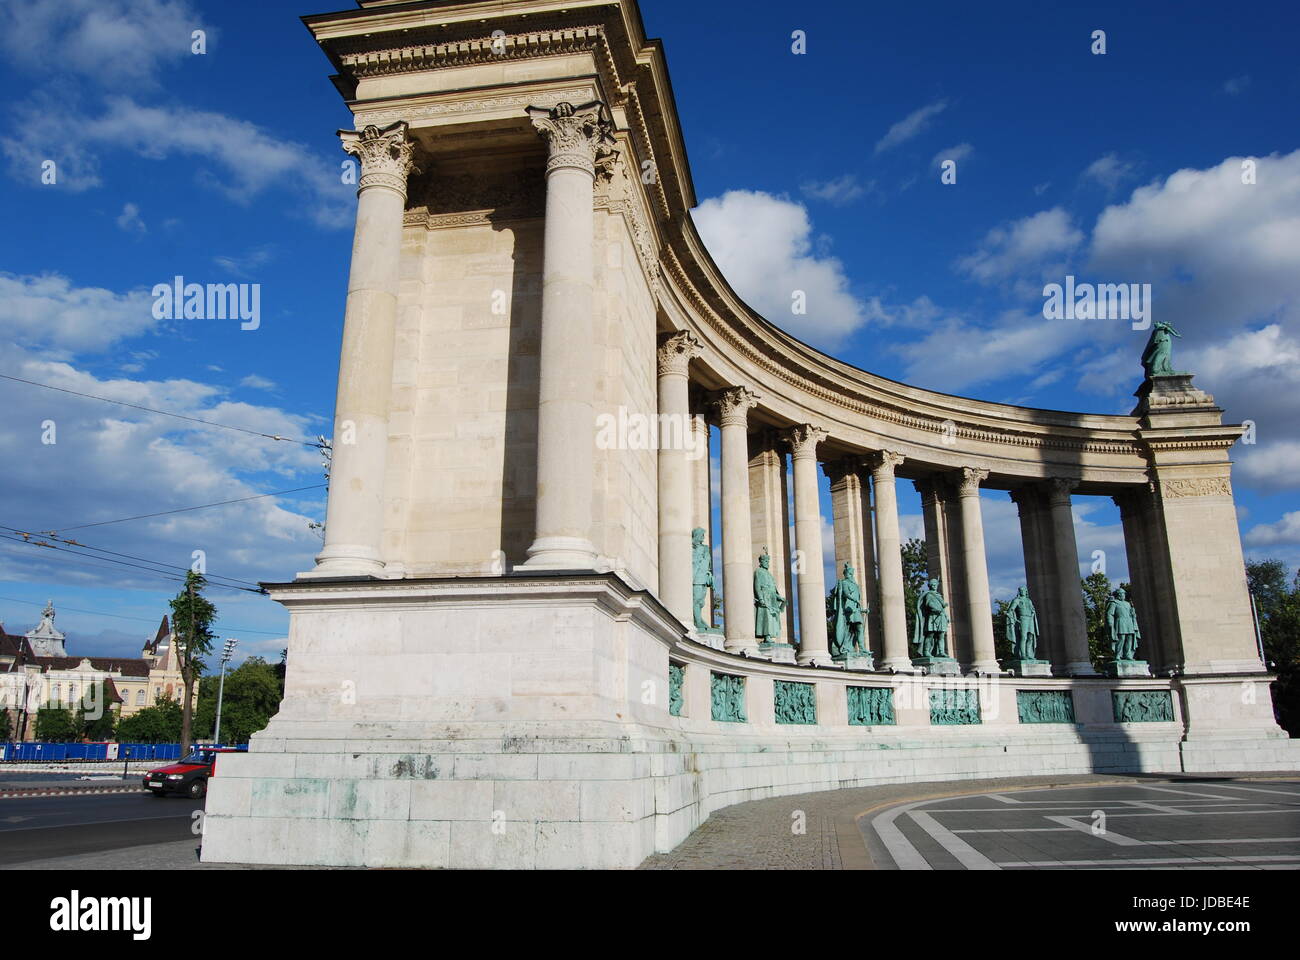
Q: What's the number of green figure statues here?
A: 7